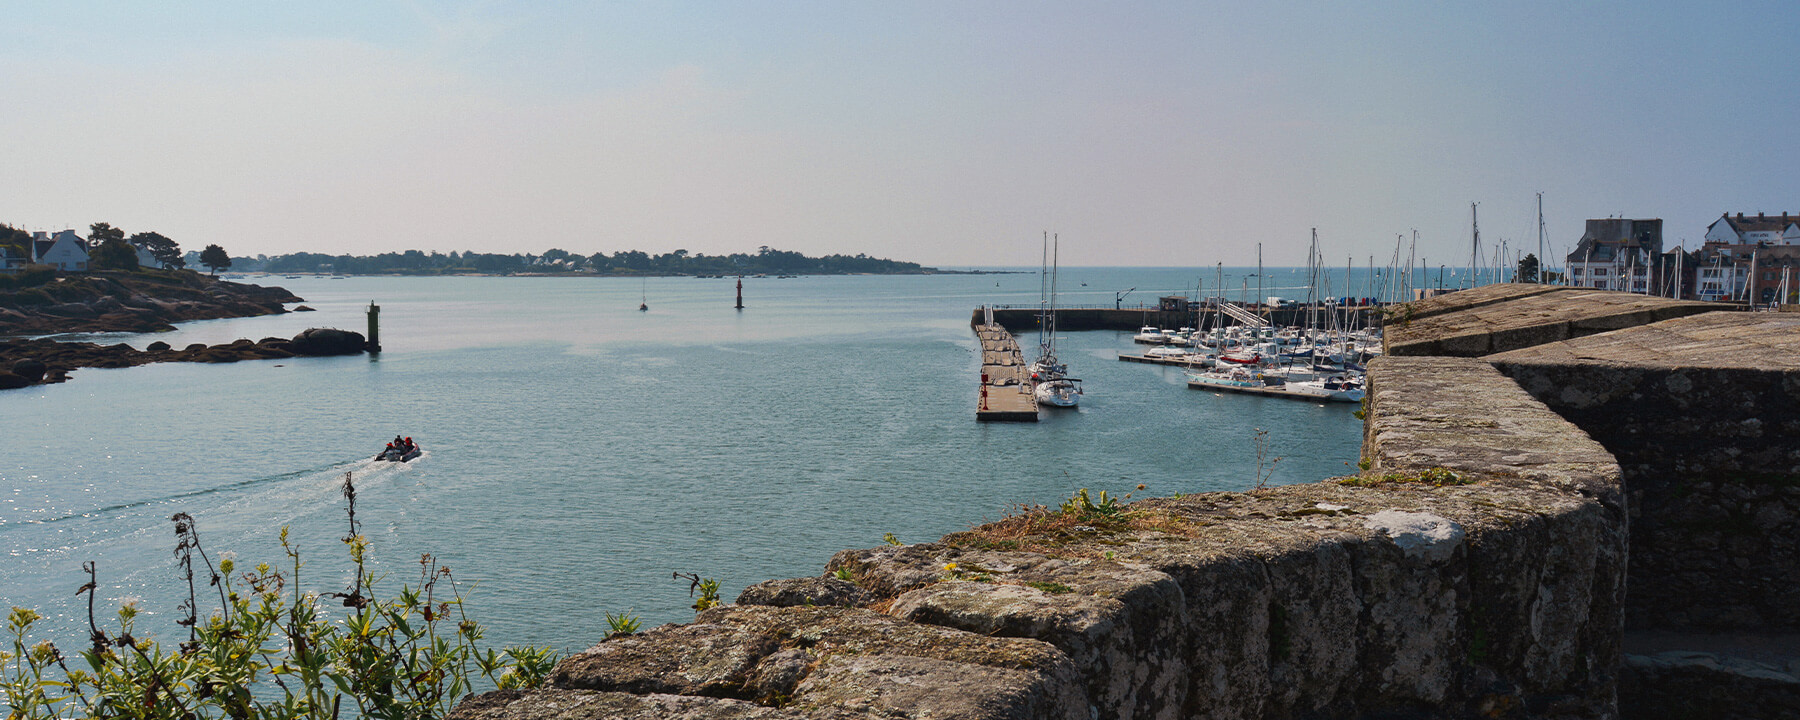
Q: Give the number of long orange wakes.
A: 0